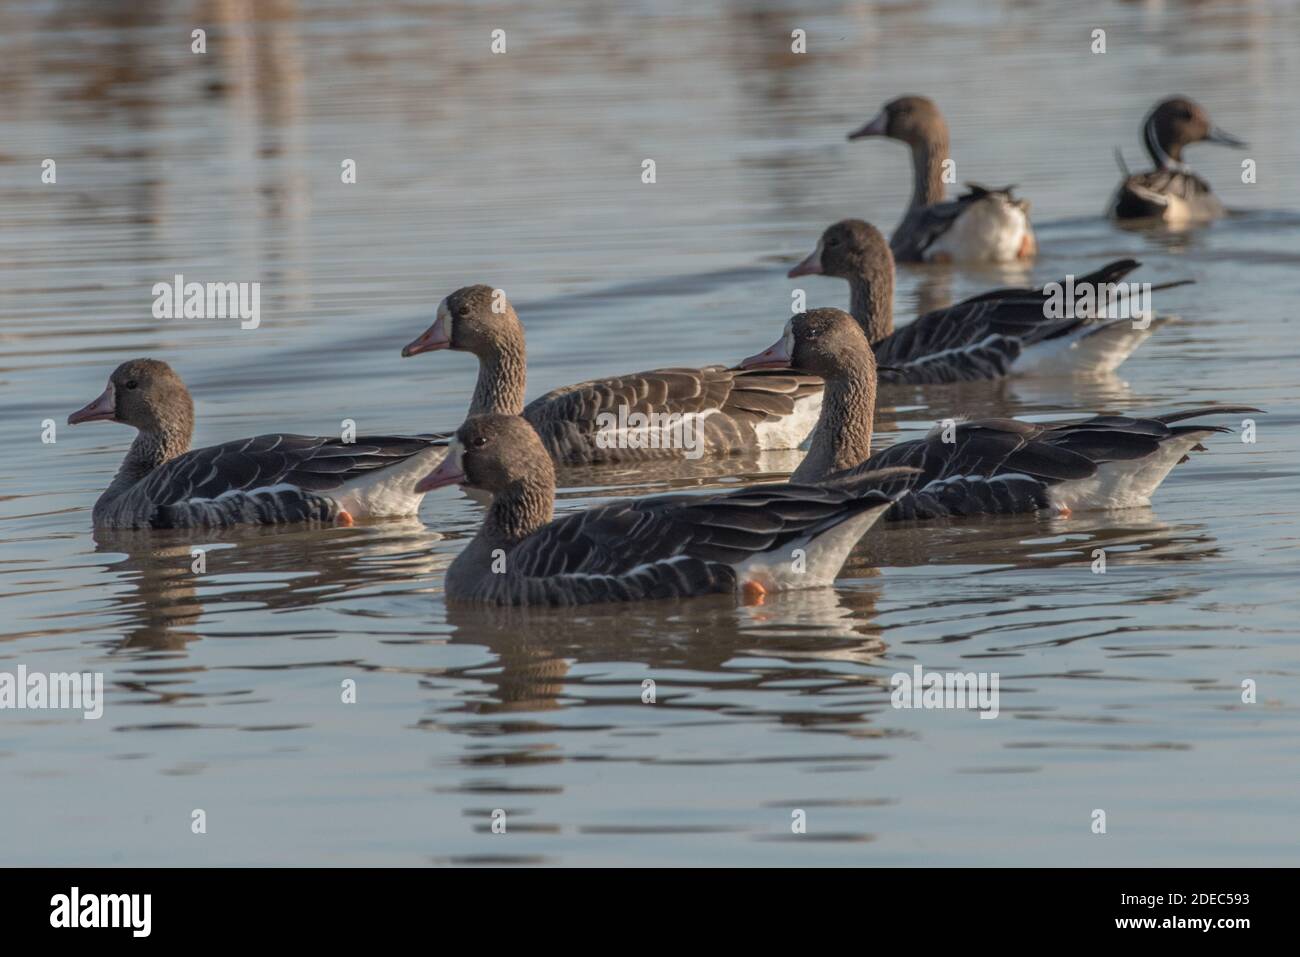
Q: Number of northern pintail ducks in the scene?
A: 1